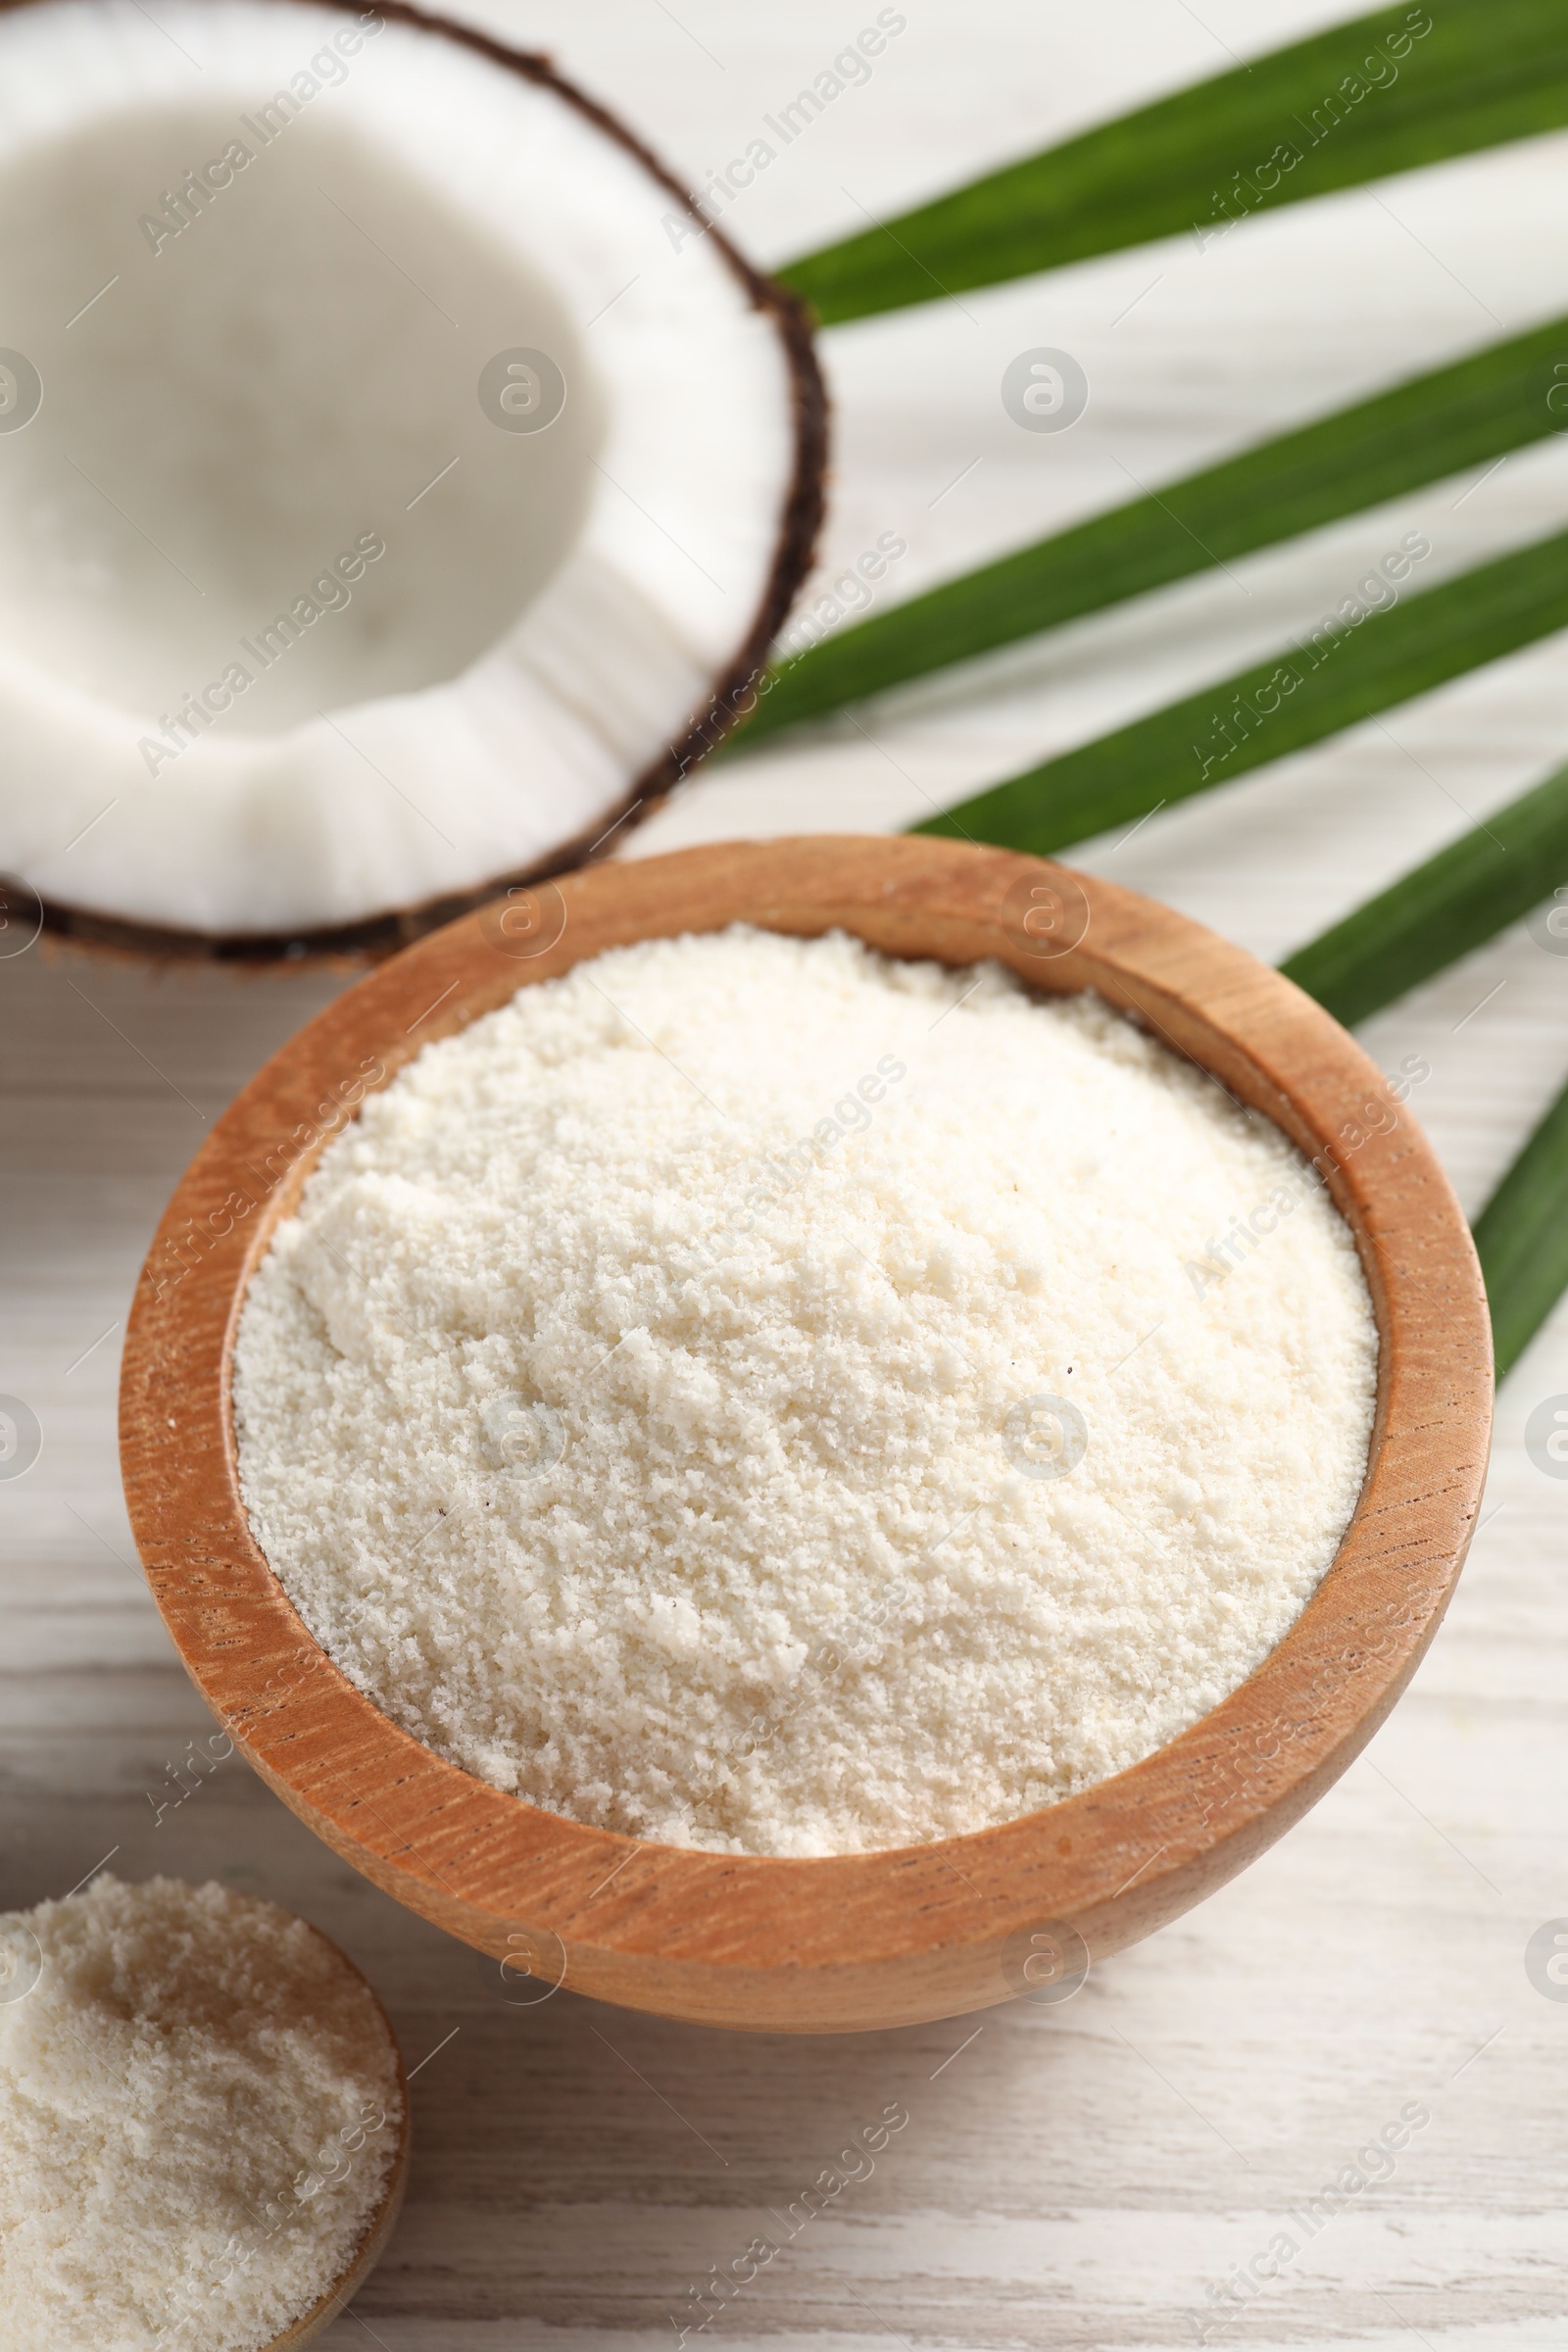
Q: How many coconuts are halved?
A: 1